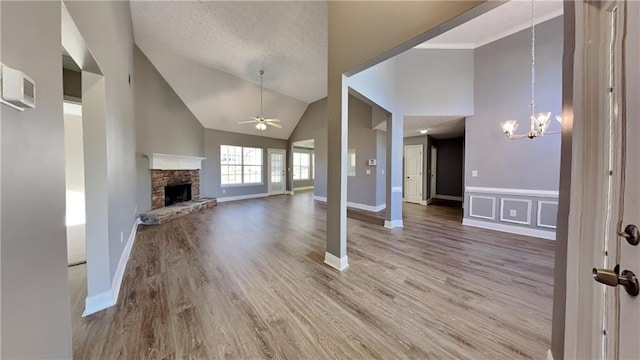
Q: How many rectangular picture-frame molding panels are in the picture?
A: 3